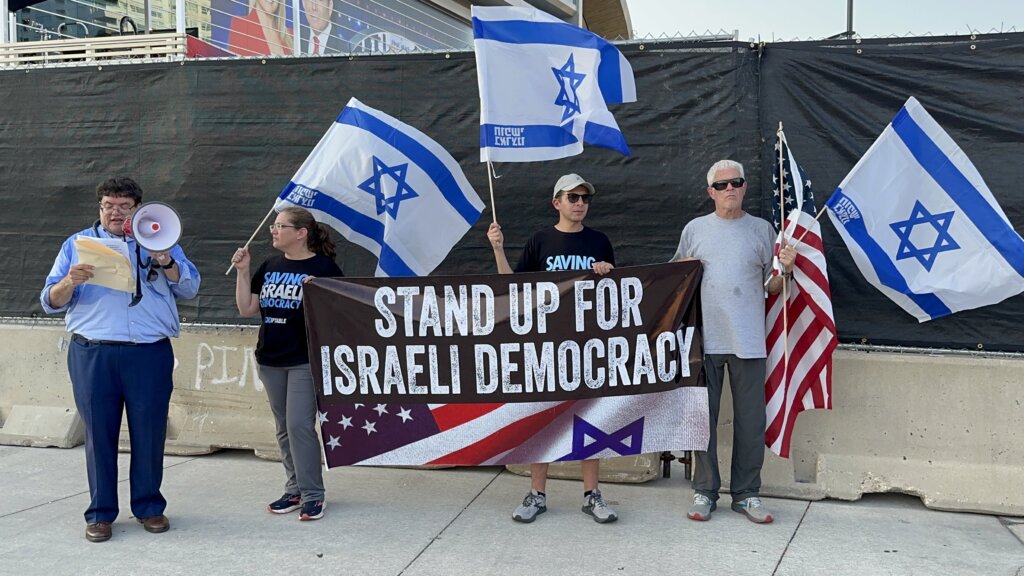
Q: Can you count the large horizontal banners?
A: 1